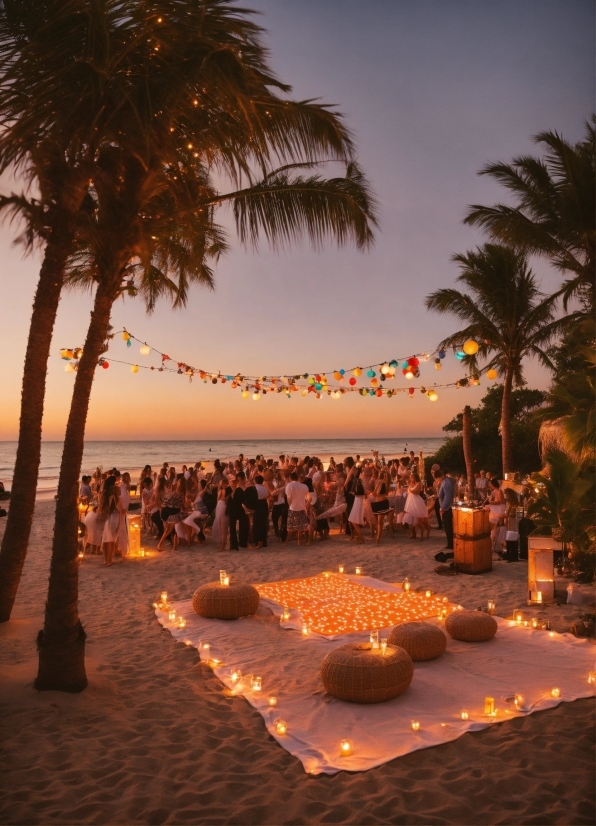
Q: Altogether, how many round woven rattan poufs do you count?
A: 4